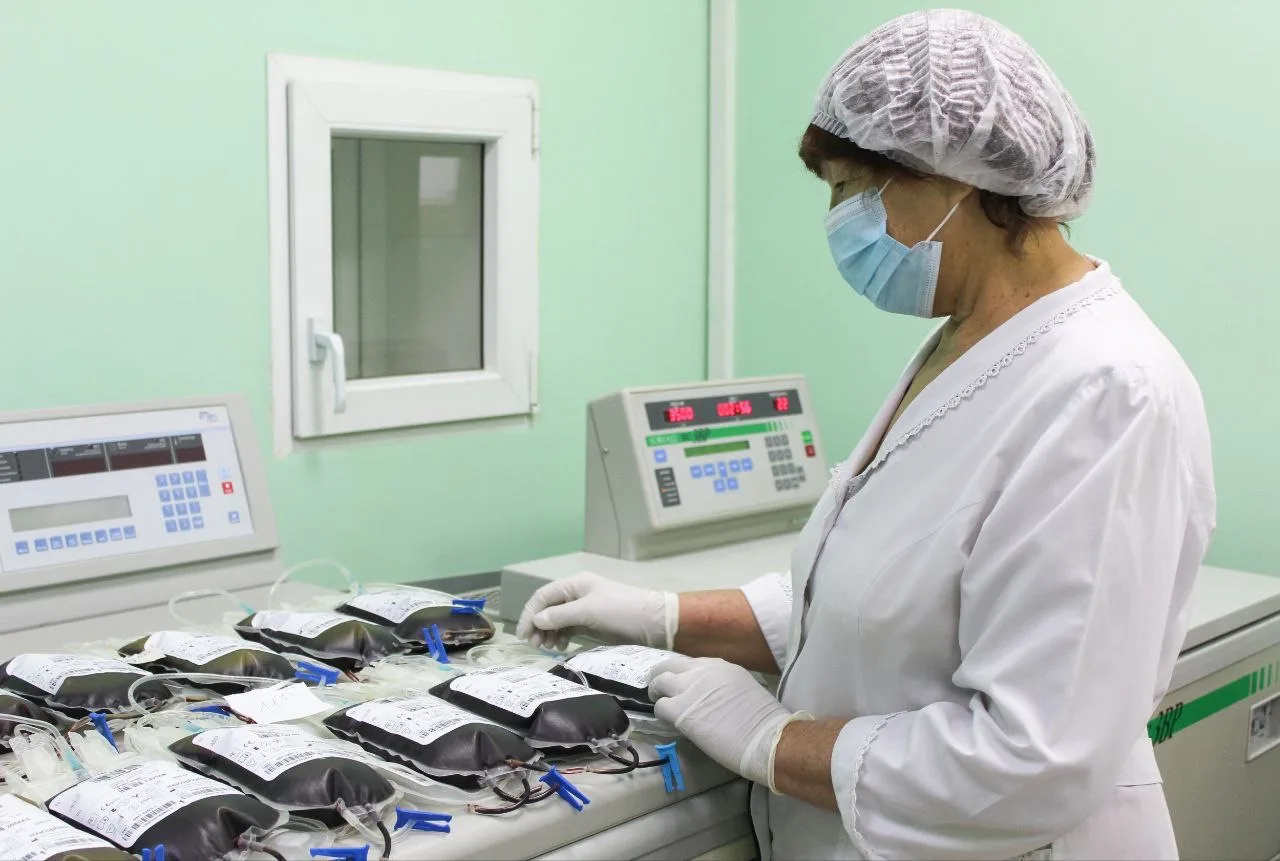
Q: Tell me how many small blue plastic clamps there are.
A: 10